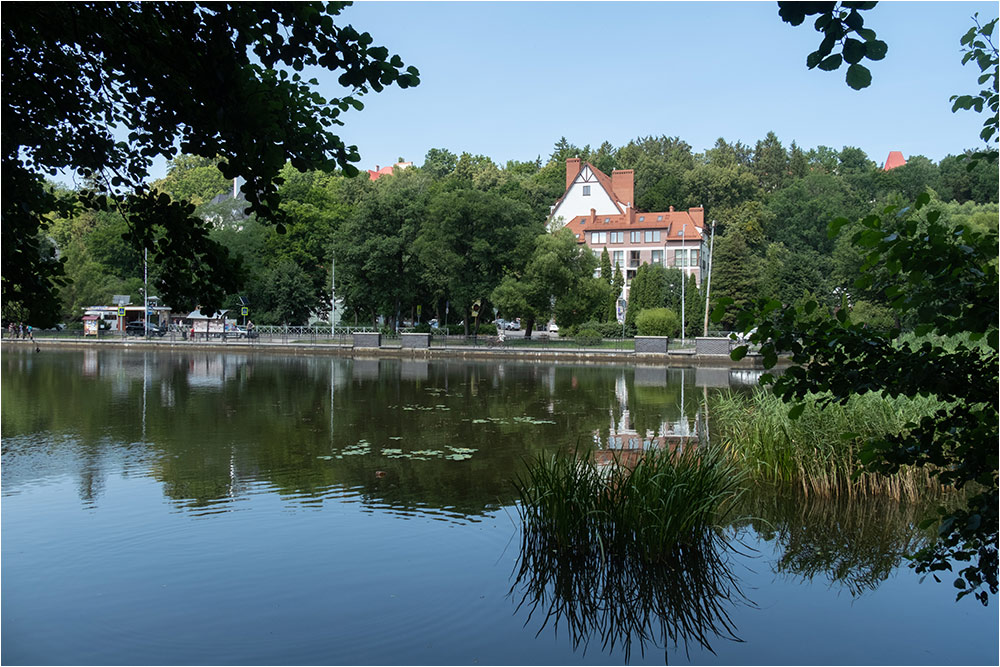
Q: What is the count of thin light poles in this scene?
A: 4